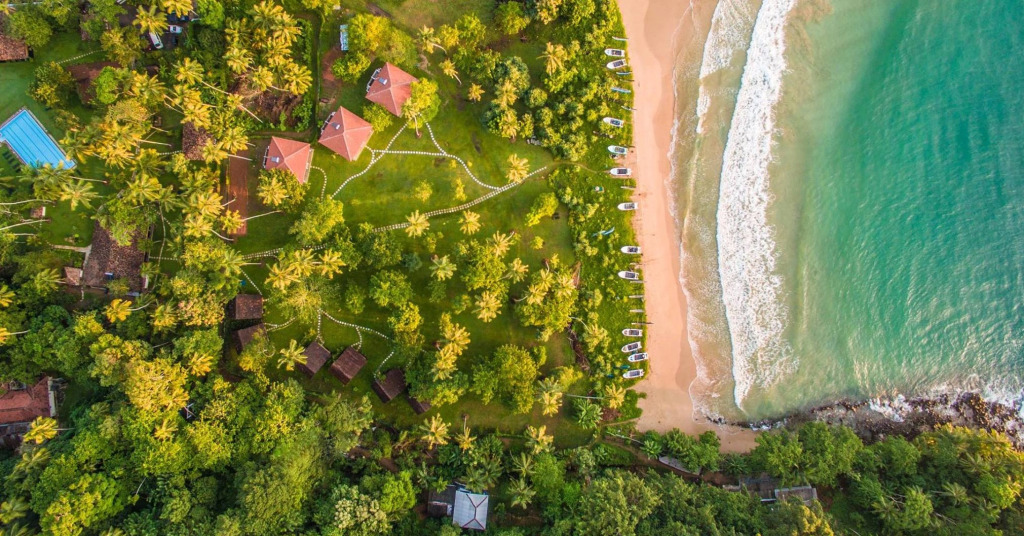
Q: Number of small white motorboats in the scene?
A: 12